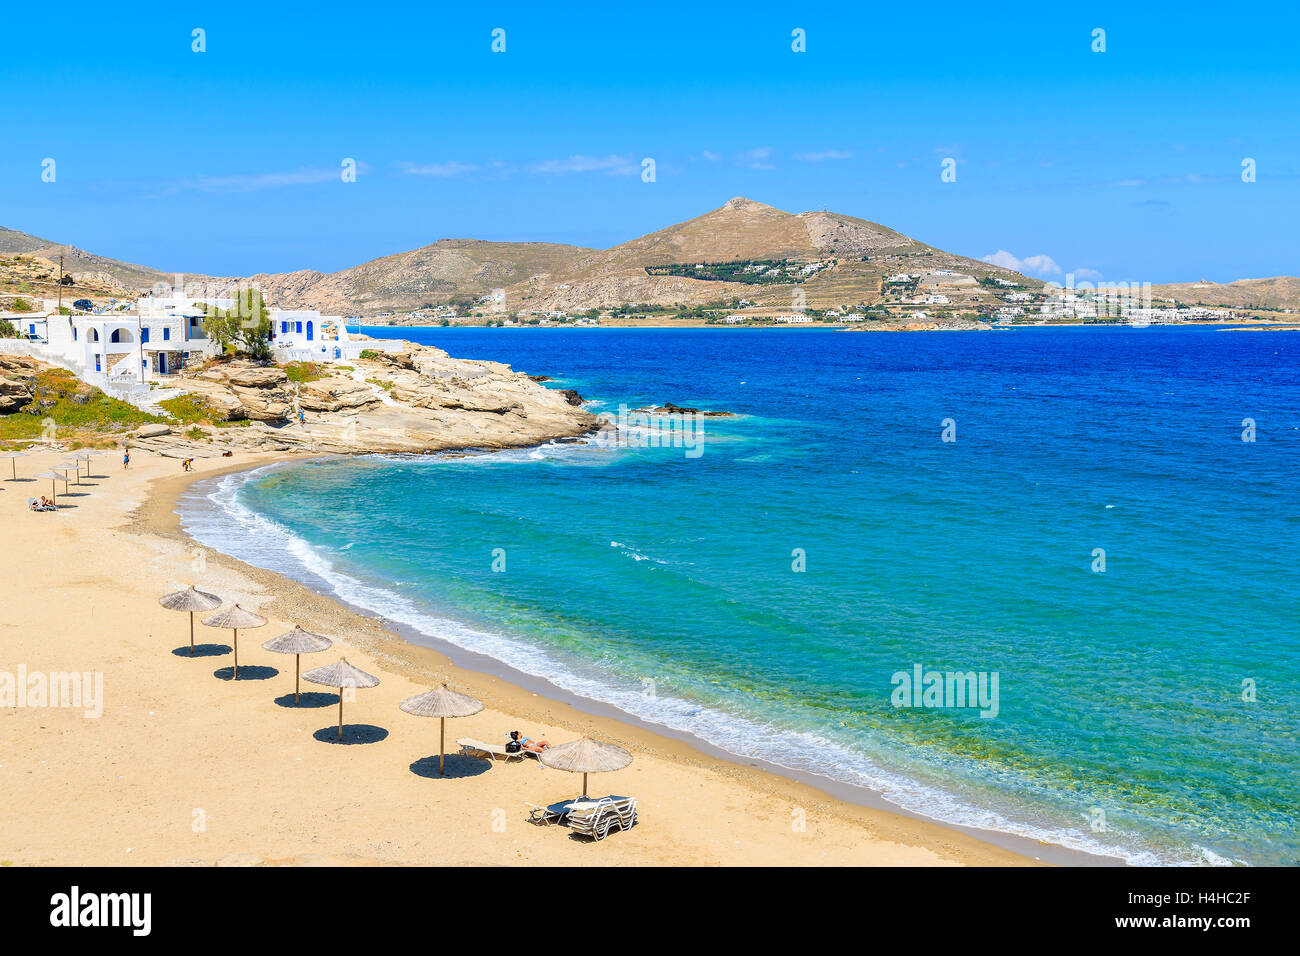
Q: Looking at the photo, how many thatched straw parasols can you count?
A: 11